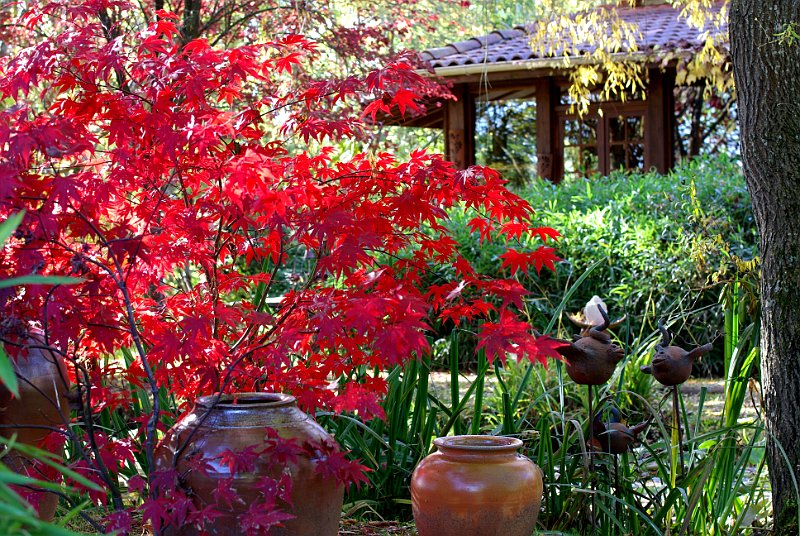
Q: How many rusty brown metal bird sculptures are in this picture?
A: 3